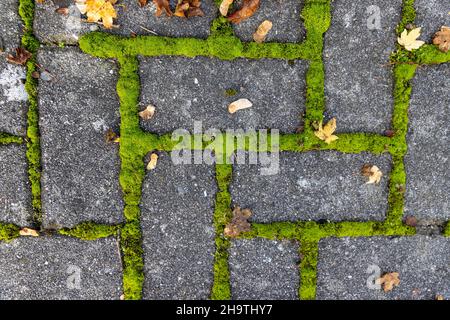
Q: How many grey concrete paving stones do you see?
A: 14